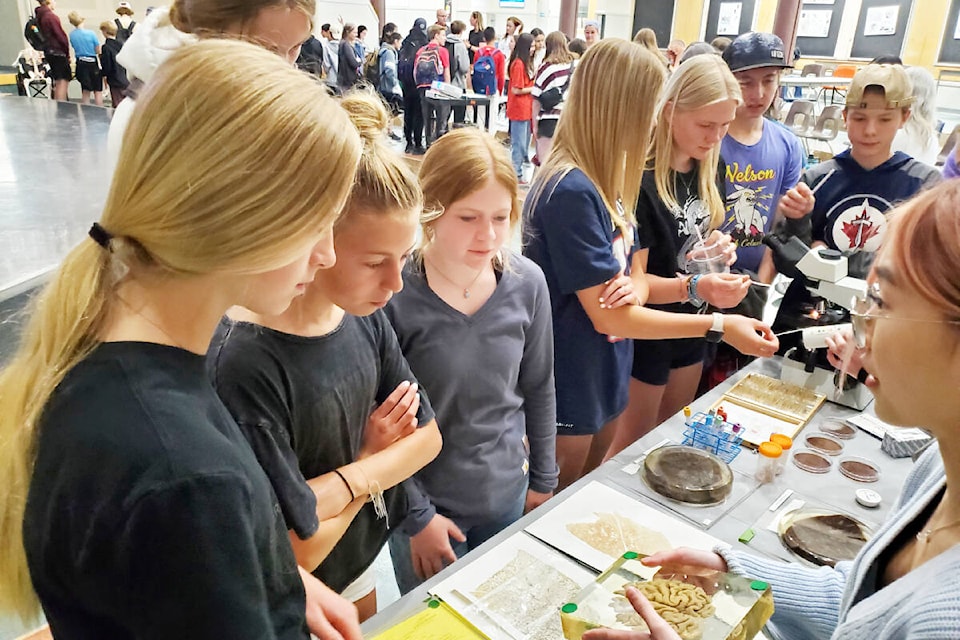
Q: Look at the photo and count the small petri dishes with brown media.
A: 4